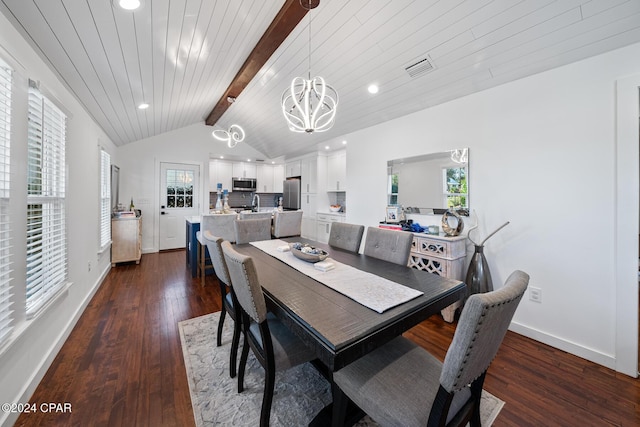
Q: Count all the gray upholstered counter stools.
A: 3